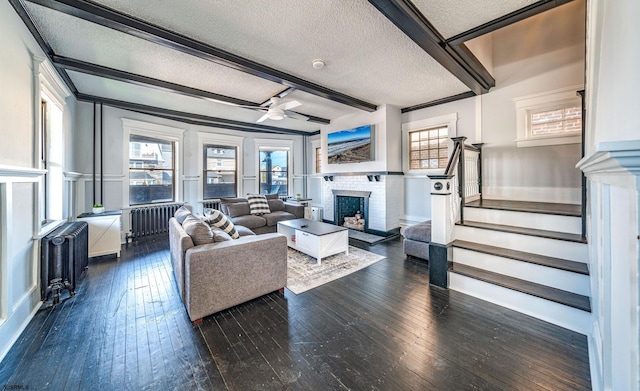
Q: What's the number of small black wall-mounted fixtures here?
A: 4